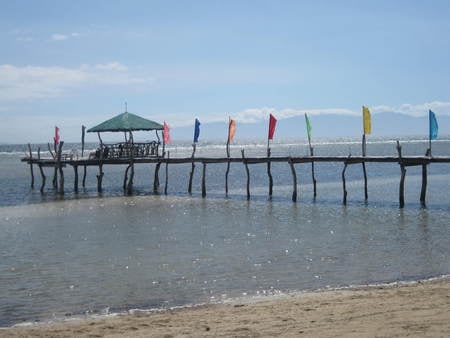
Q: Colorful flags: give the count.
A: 8